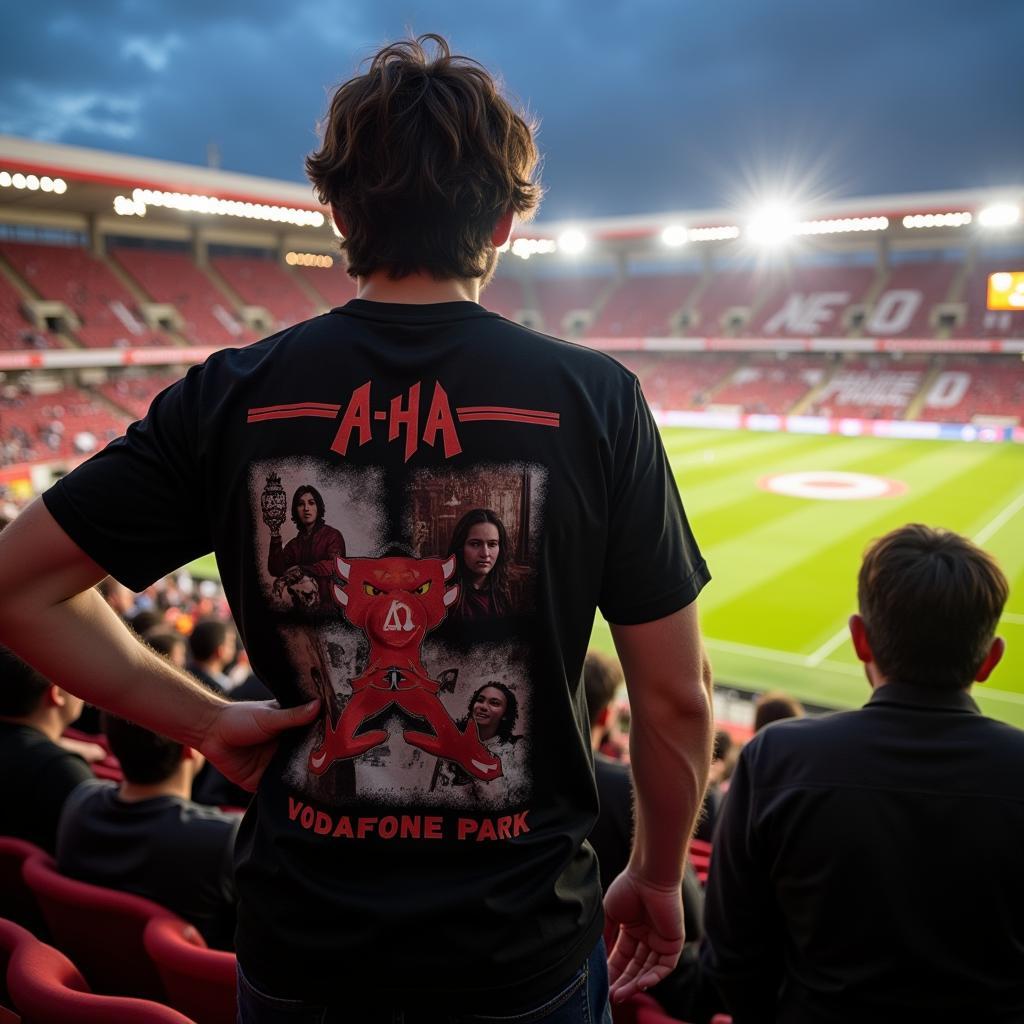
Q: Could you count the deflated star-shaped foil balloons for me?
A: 0